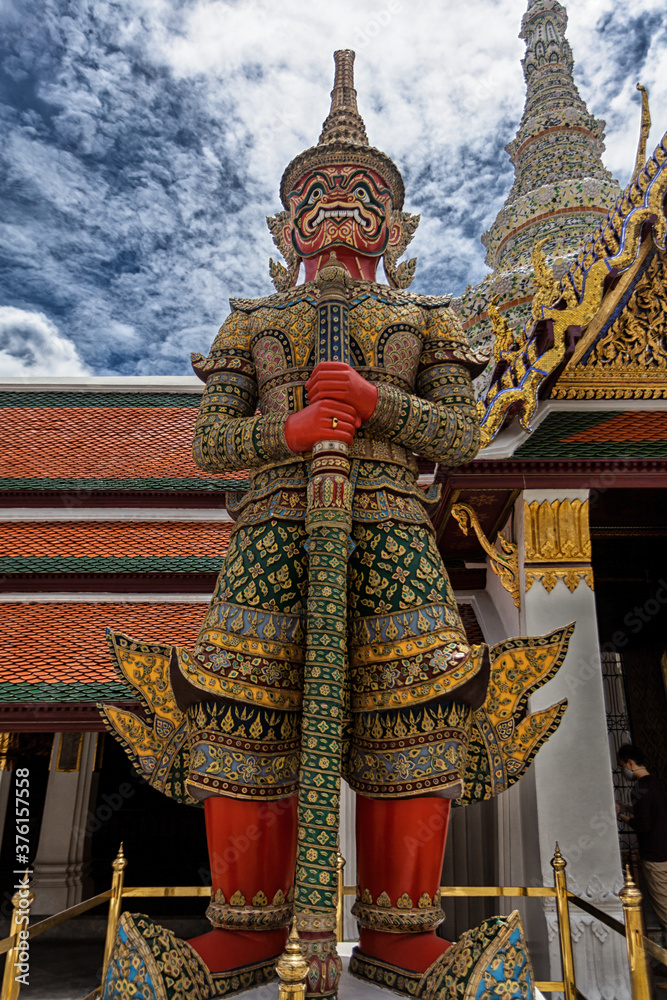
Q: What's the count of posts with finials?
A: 6